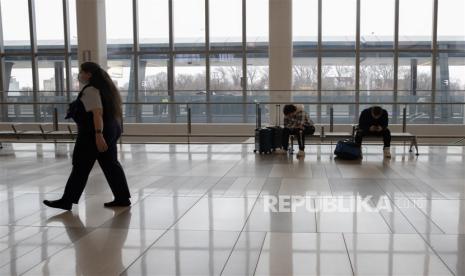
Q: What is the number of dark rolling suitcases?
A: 2